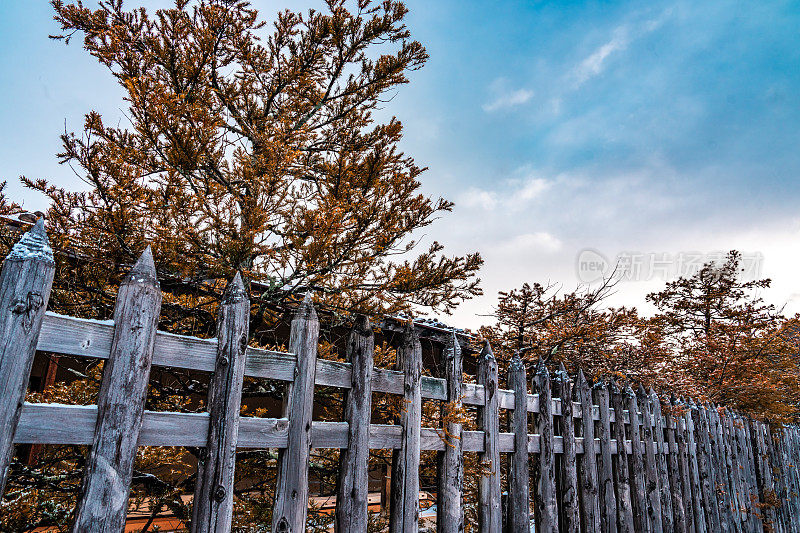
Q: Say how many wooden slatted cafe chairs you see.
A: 0